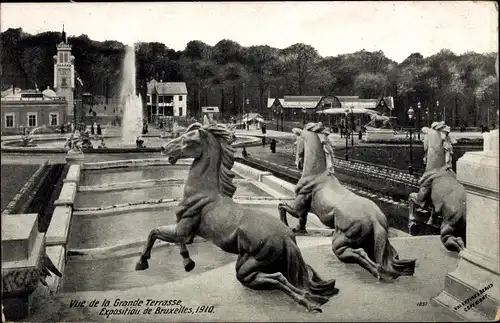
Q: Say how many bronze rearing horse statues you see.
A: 3